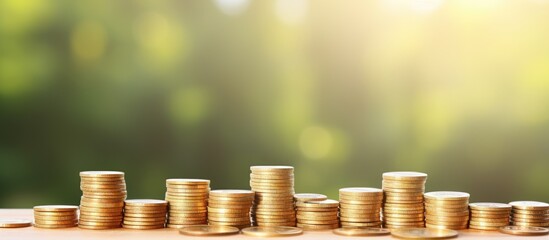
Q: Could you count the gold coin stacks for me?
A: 12